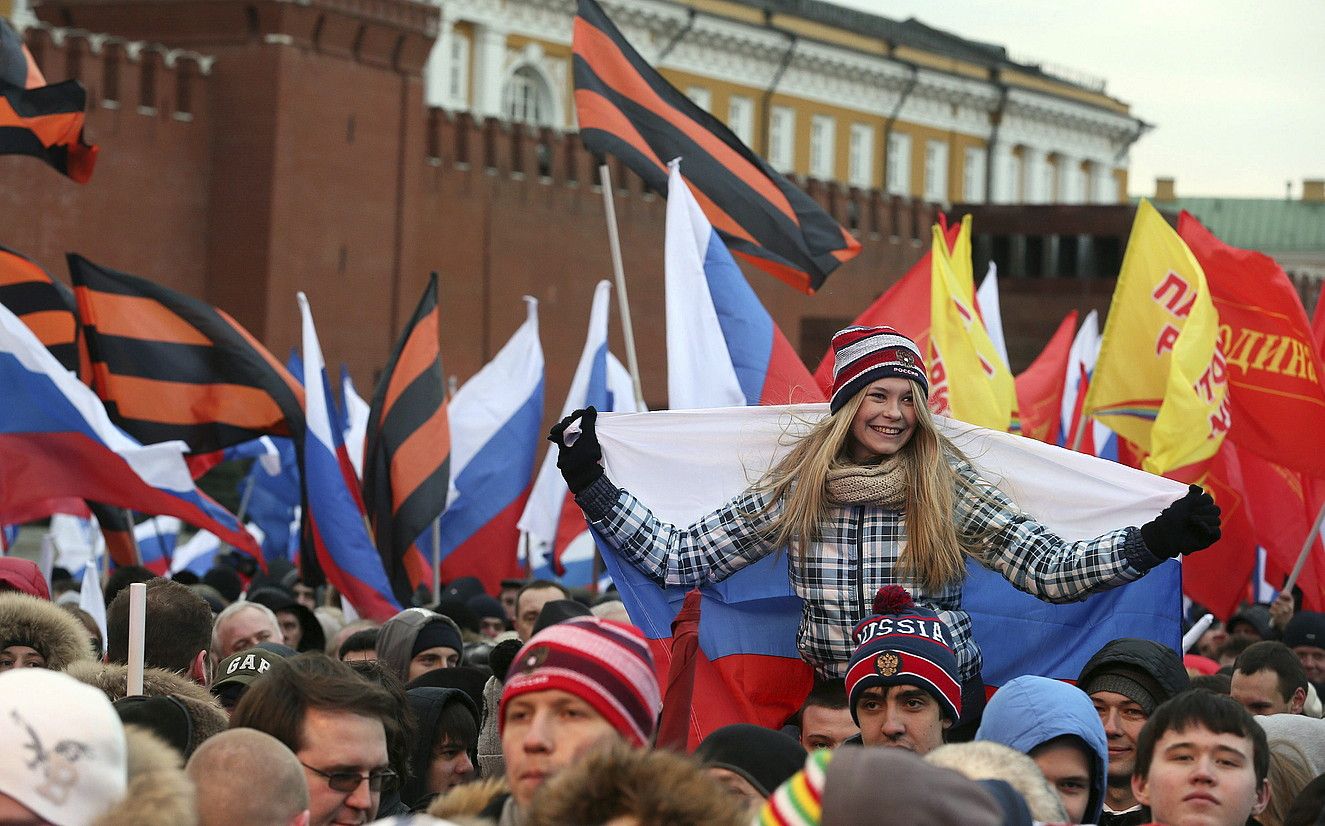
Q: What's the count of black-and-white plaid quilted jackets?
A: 1